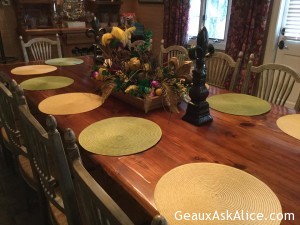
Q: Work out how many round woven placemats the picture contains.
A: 8